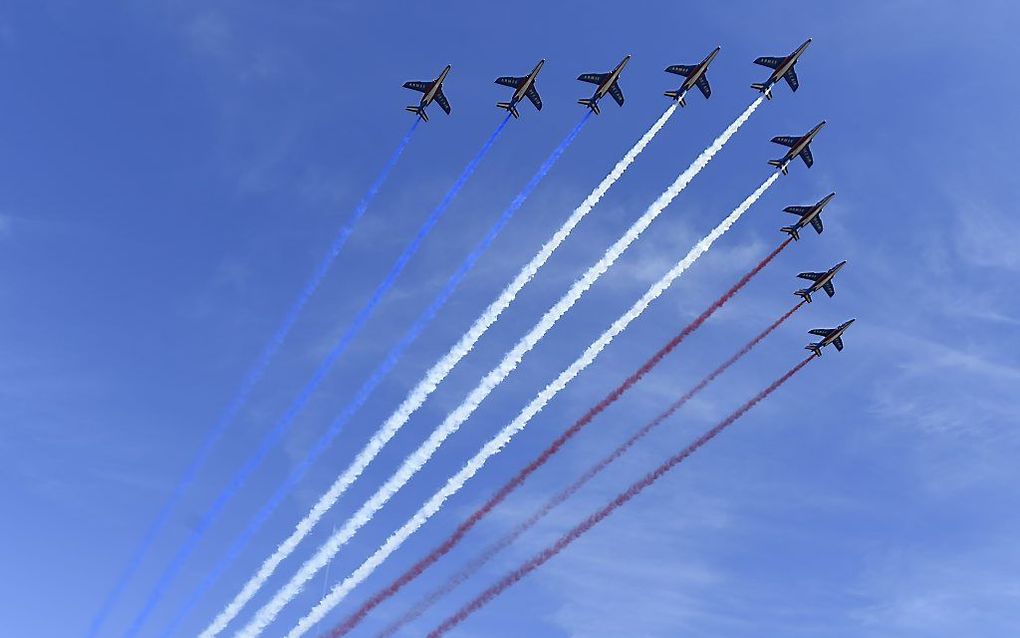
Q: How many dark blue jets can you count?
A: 9